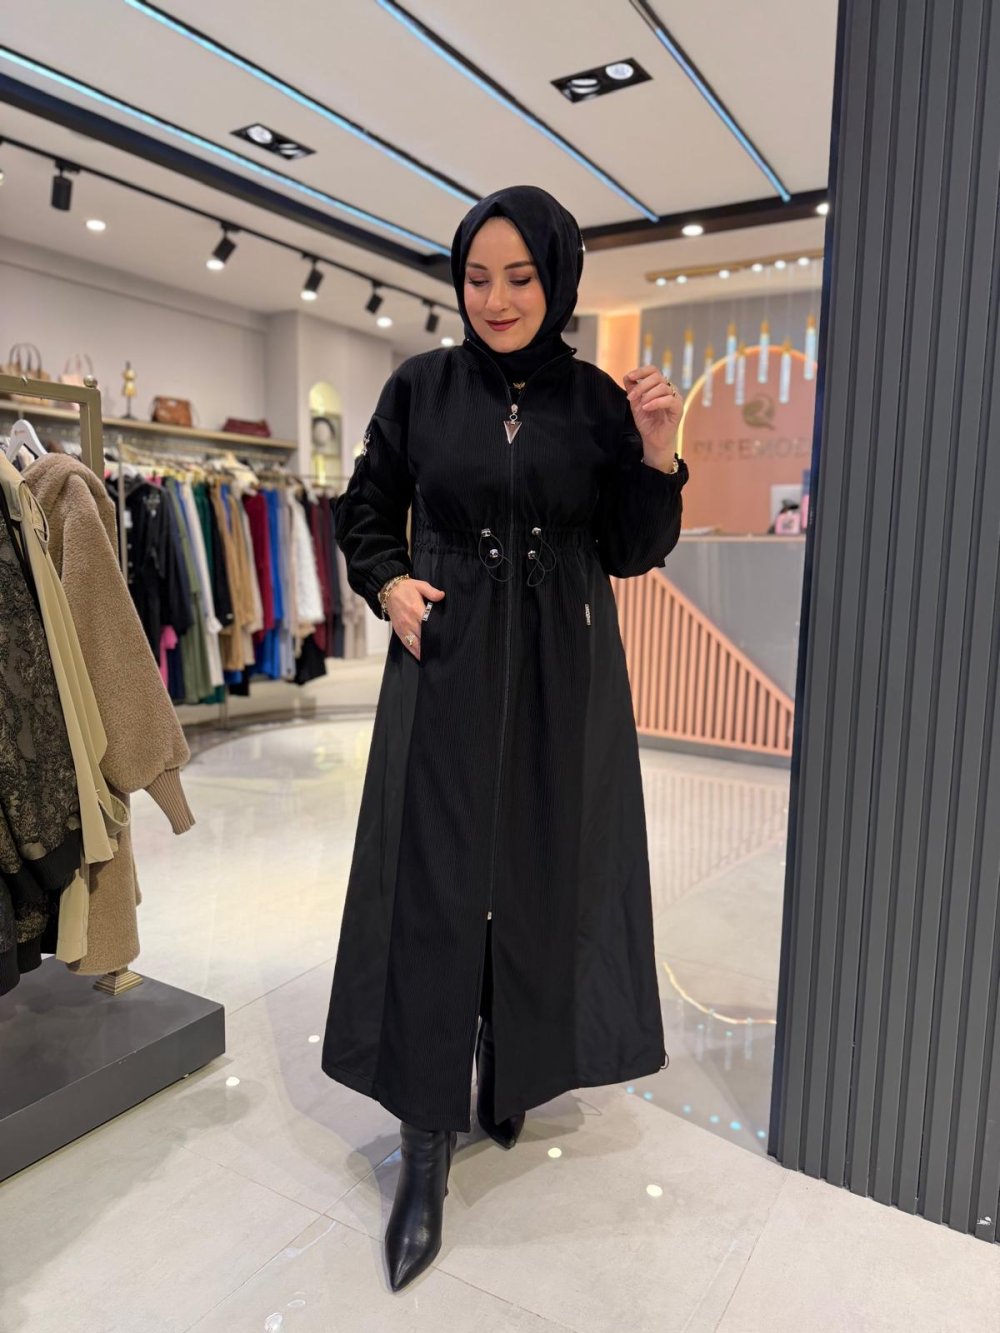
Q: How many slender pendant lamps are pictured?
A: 9